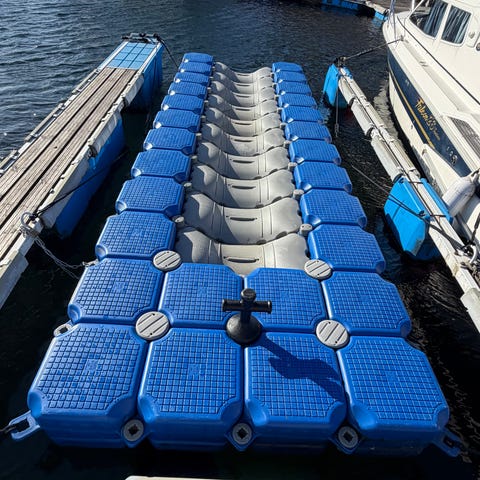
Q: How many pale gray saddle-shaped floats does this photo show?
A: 10